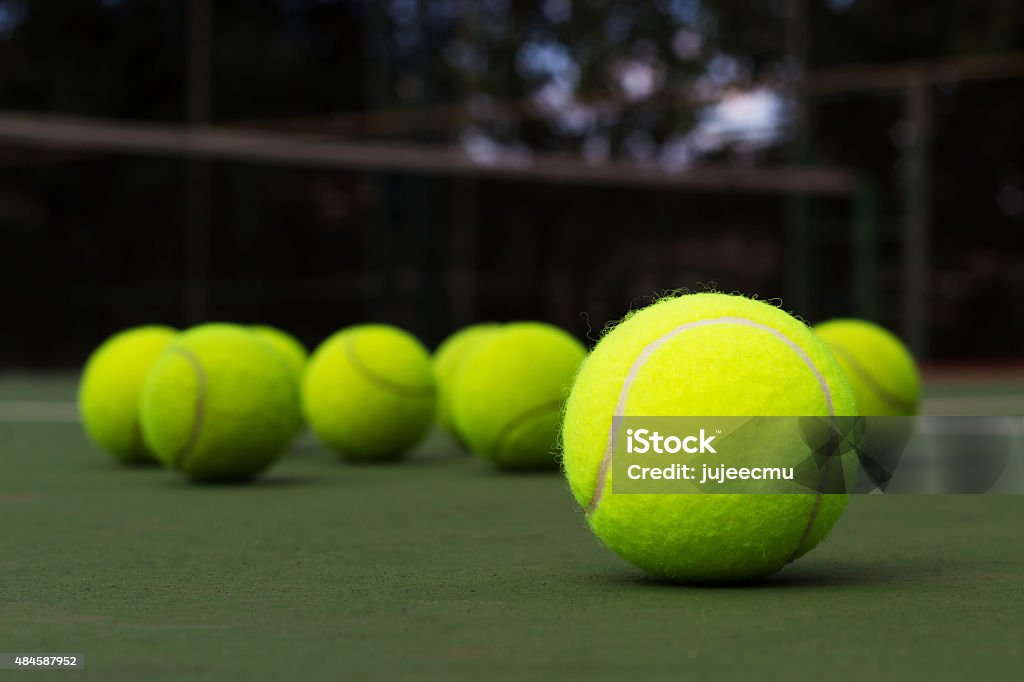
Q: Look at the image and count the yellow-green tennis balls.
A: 8